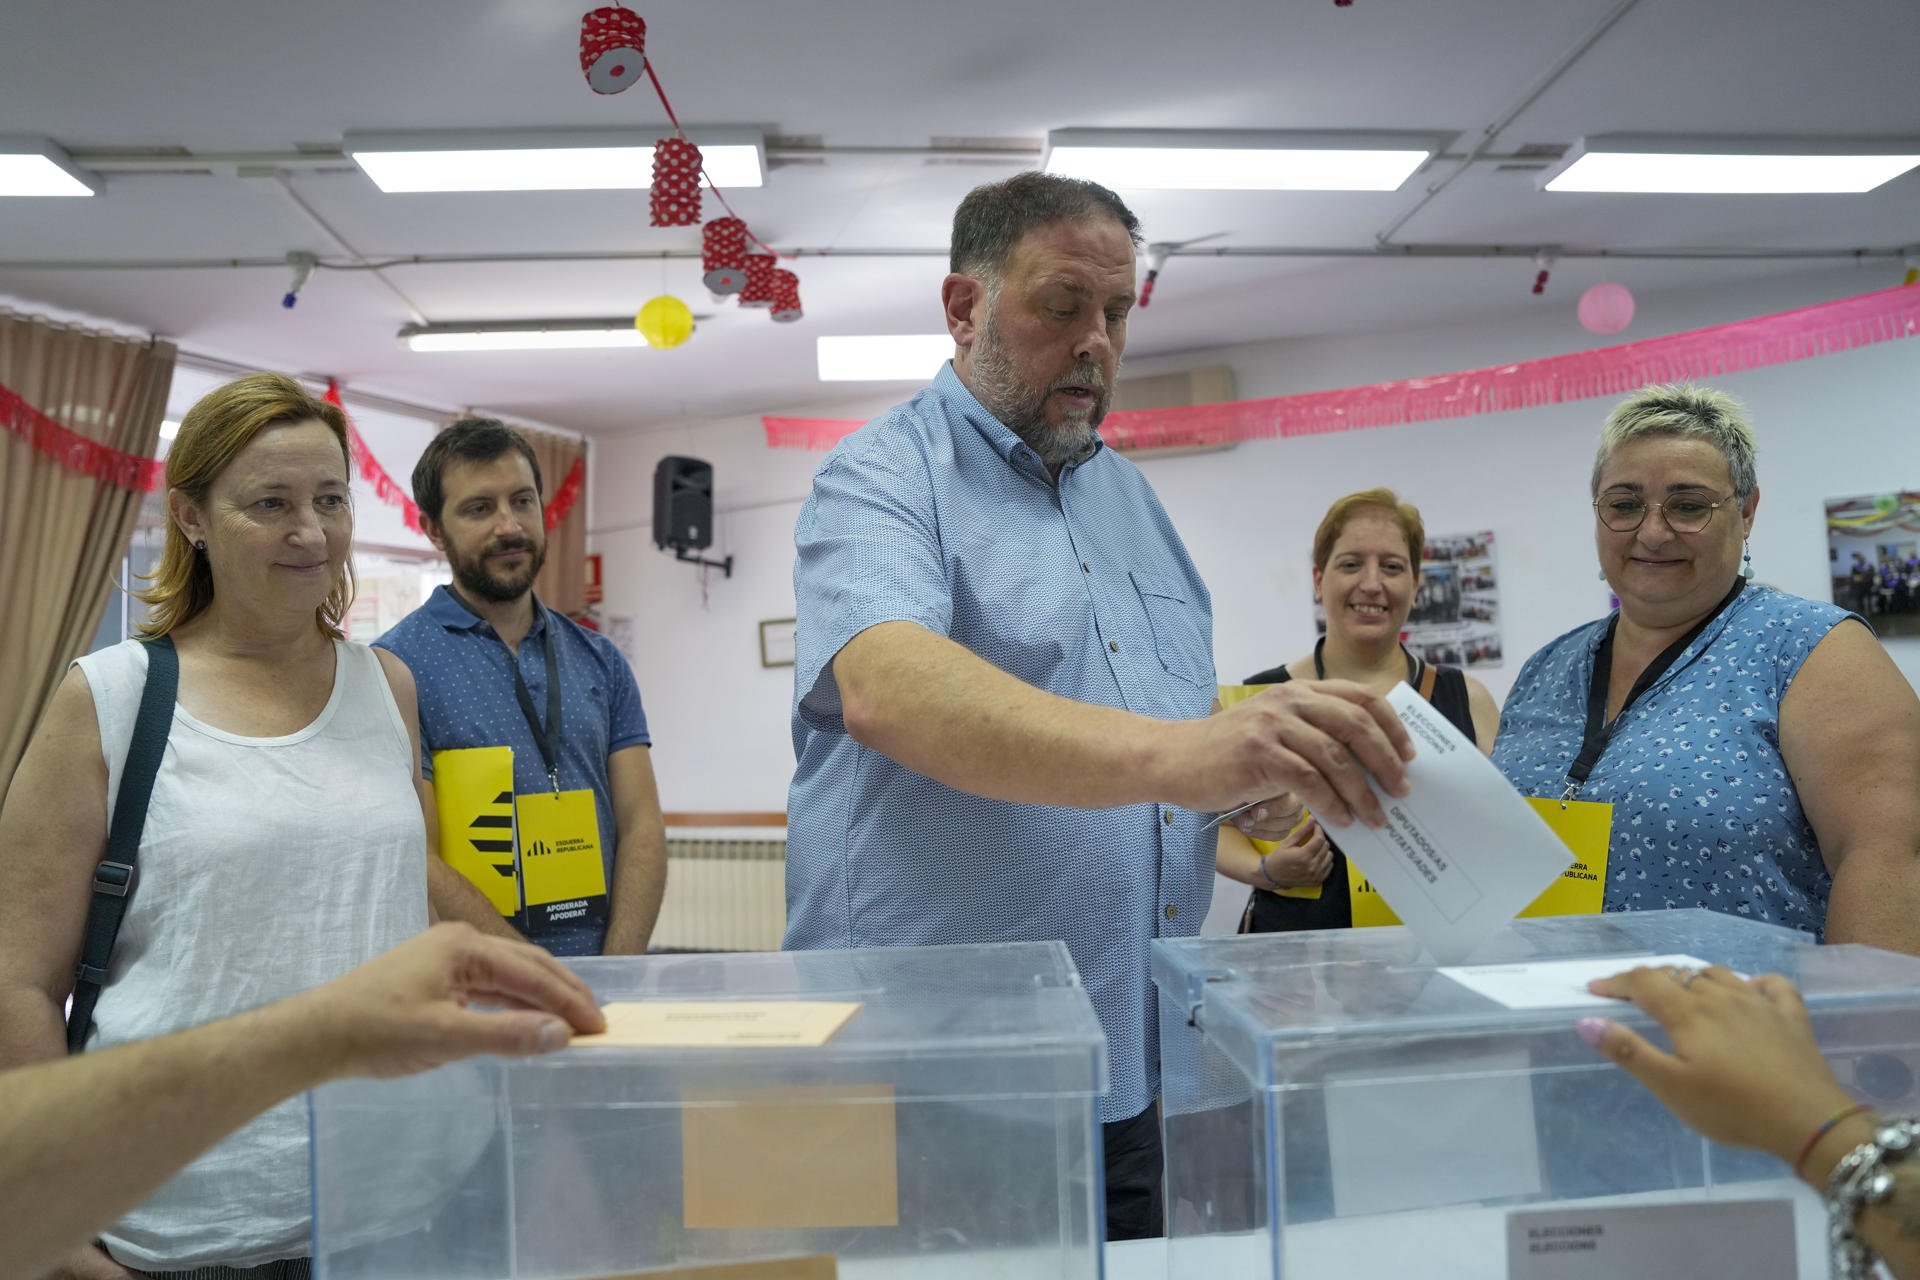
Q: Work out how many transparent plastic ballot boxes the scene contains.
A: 2